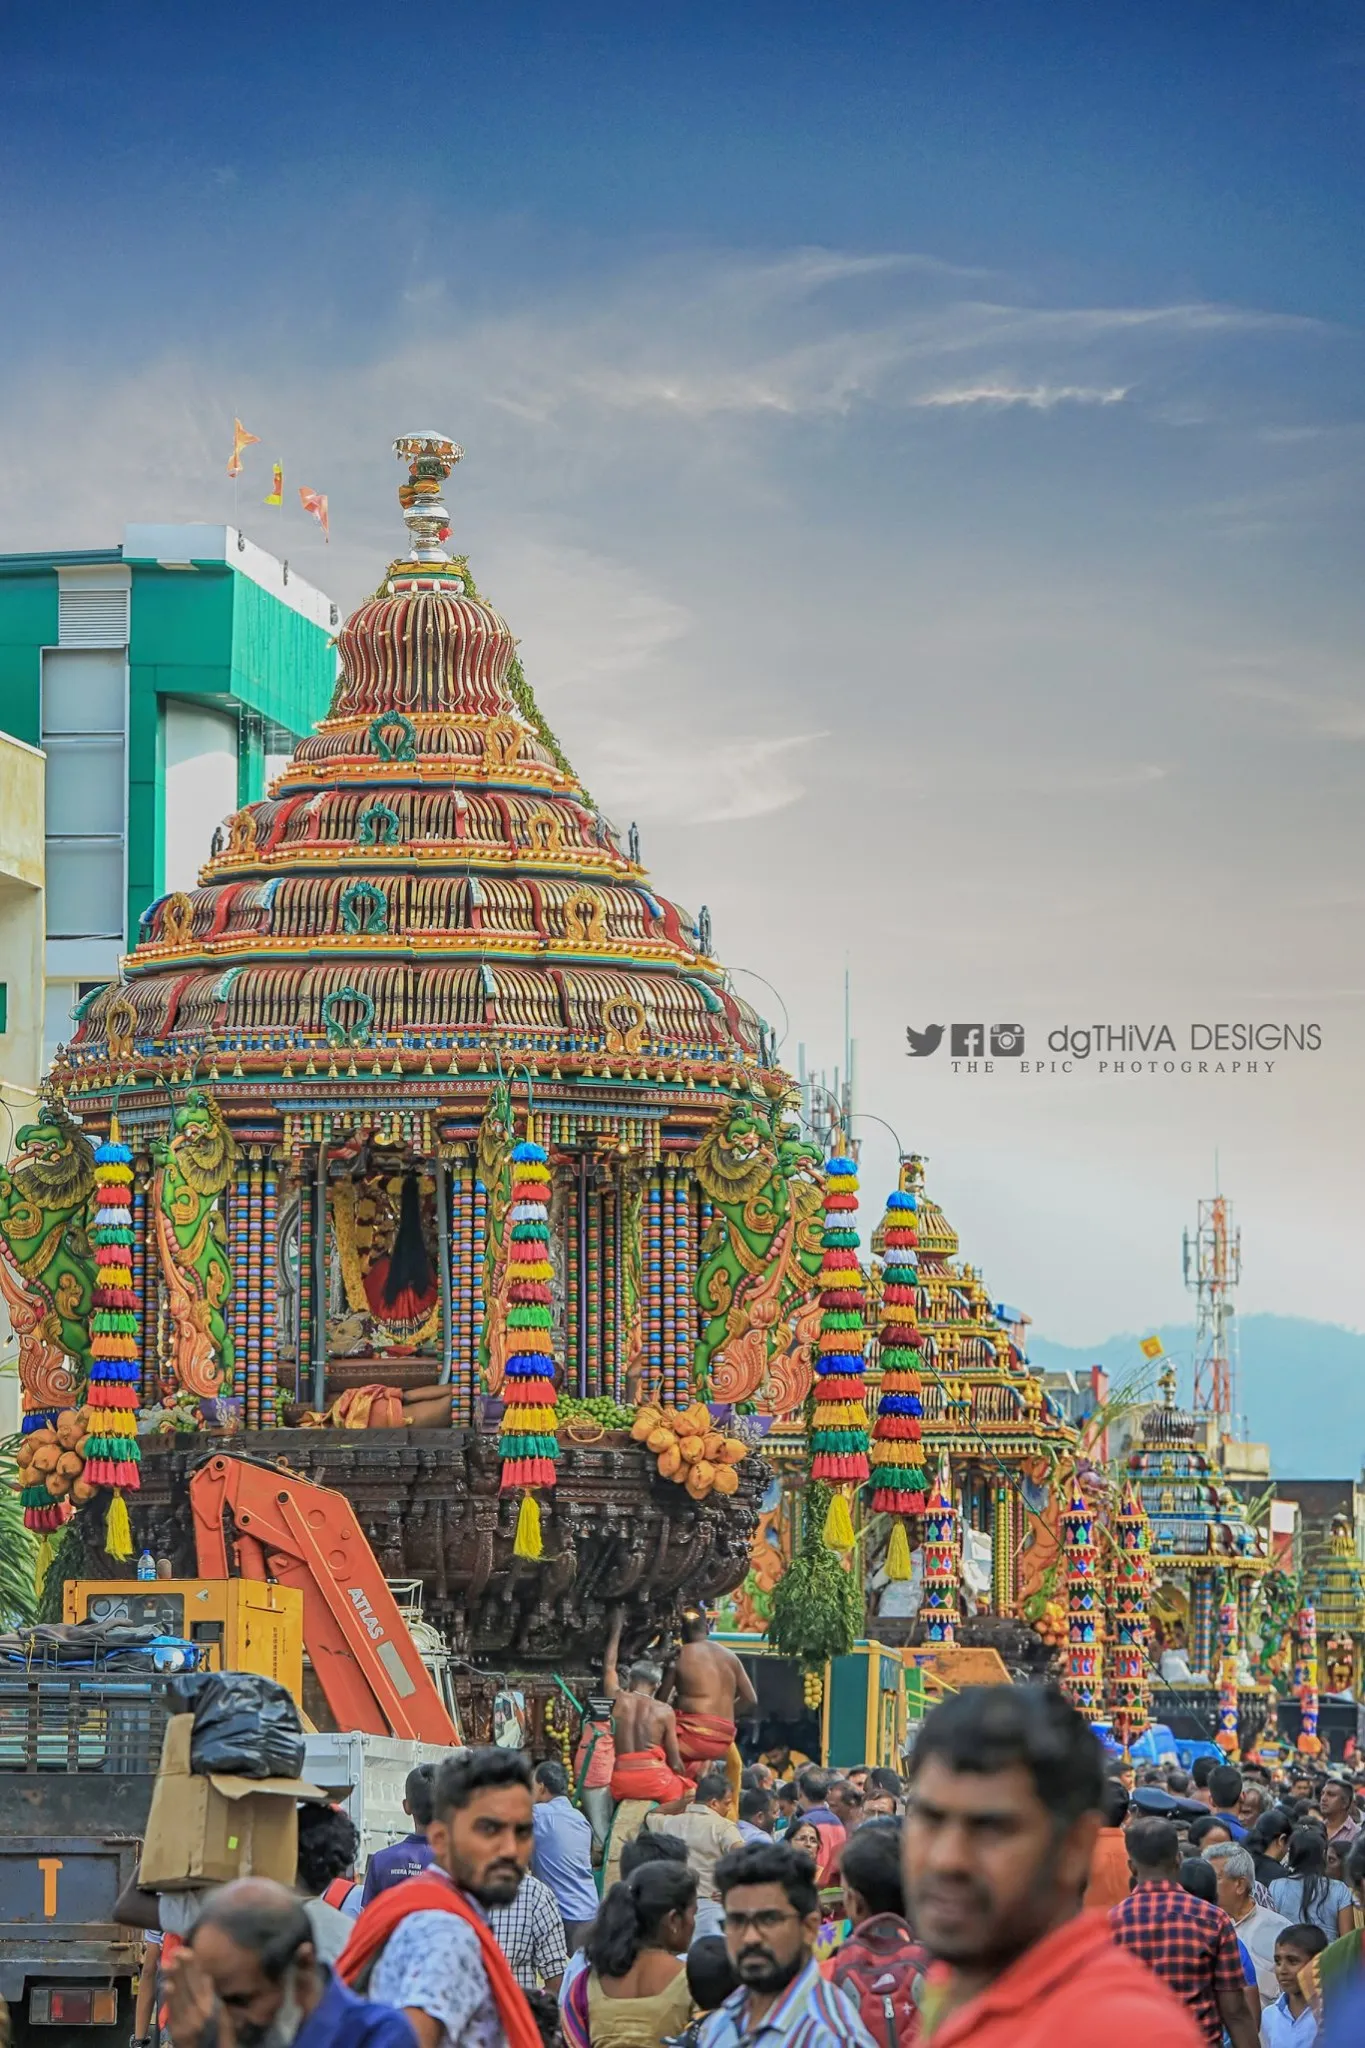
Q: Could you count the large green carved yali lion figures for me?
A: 5